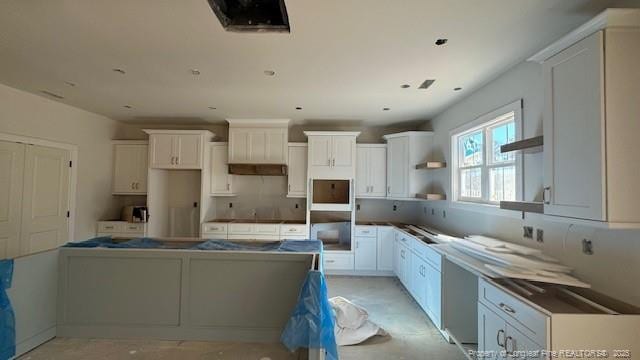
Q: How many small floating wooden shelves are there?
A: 4